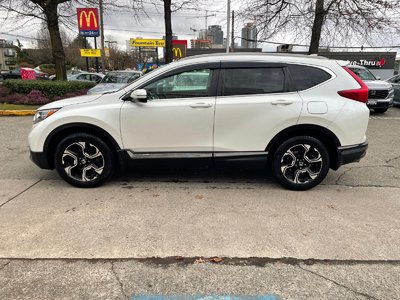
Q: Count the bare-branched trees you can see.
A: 3